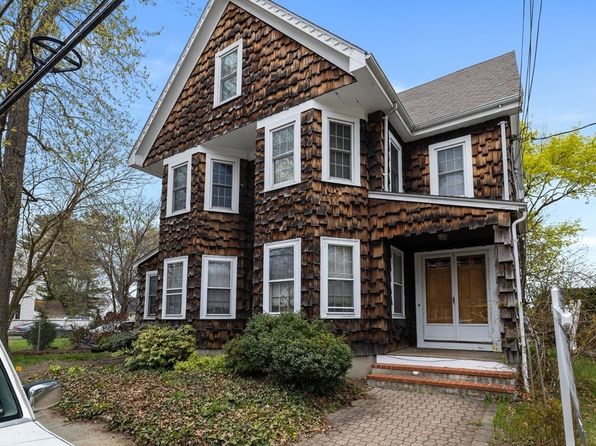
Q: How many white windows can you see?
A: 13